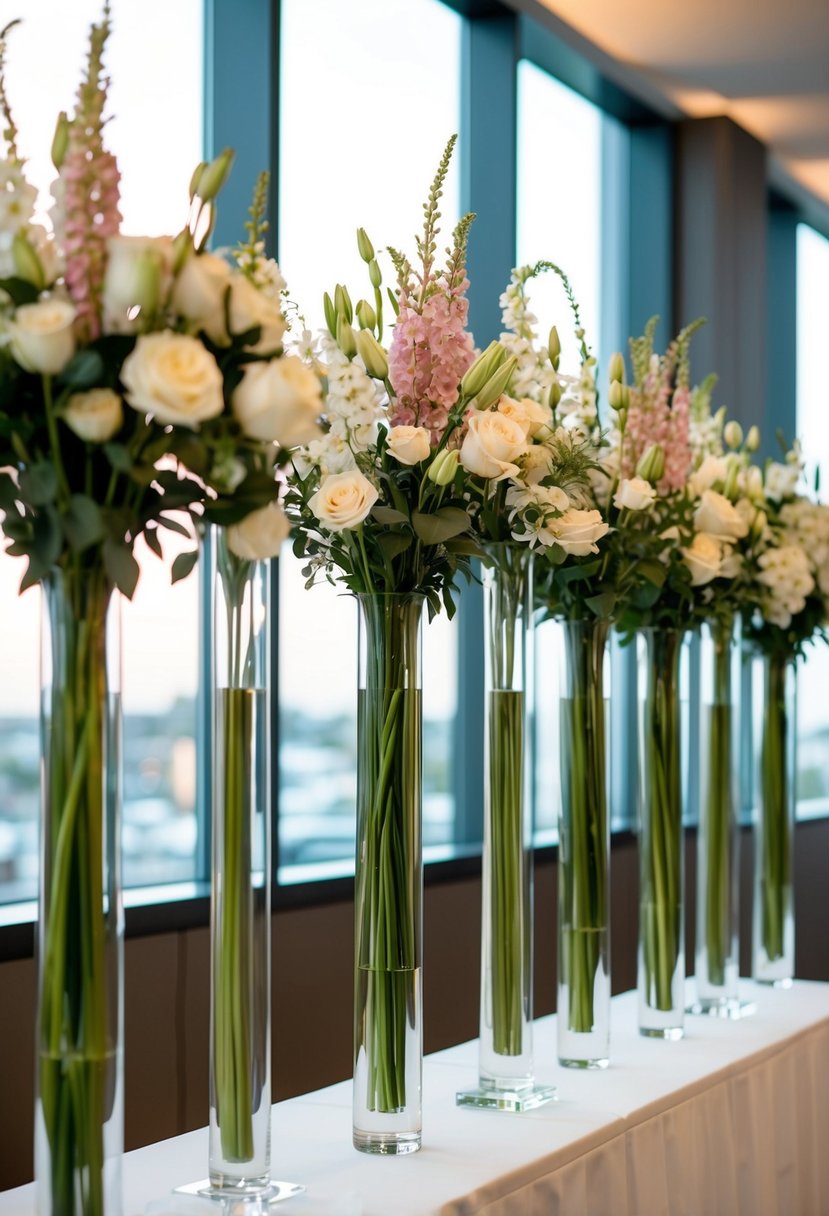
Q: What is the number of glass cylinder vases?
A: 8